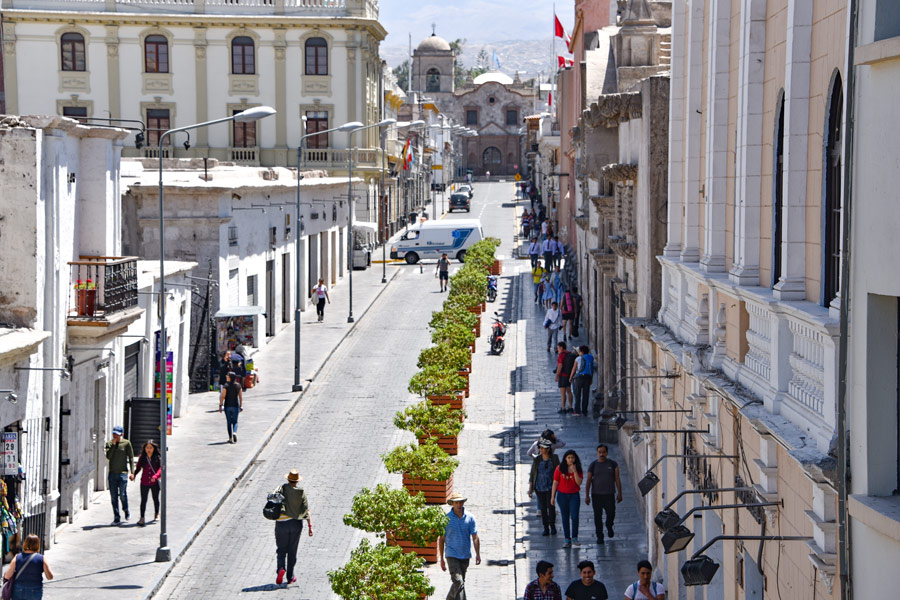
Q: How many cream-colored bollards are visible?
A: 0